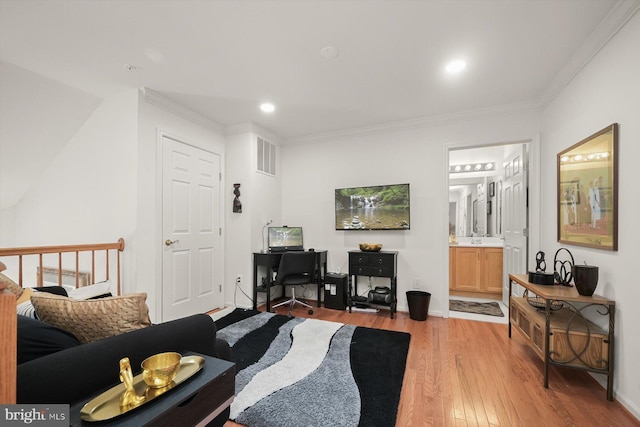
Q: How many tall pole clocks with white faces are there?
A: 0